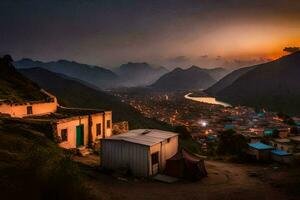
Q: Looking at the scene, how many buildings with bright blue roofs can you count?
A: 2